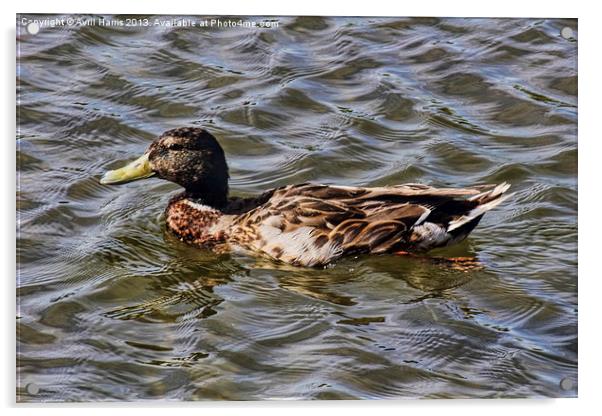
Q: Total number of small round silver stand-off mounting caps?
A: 4